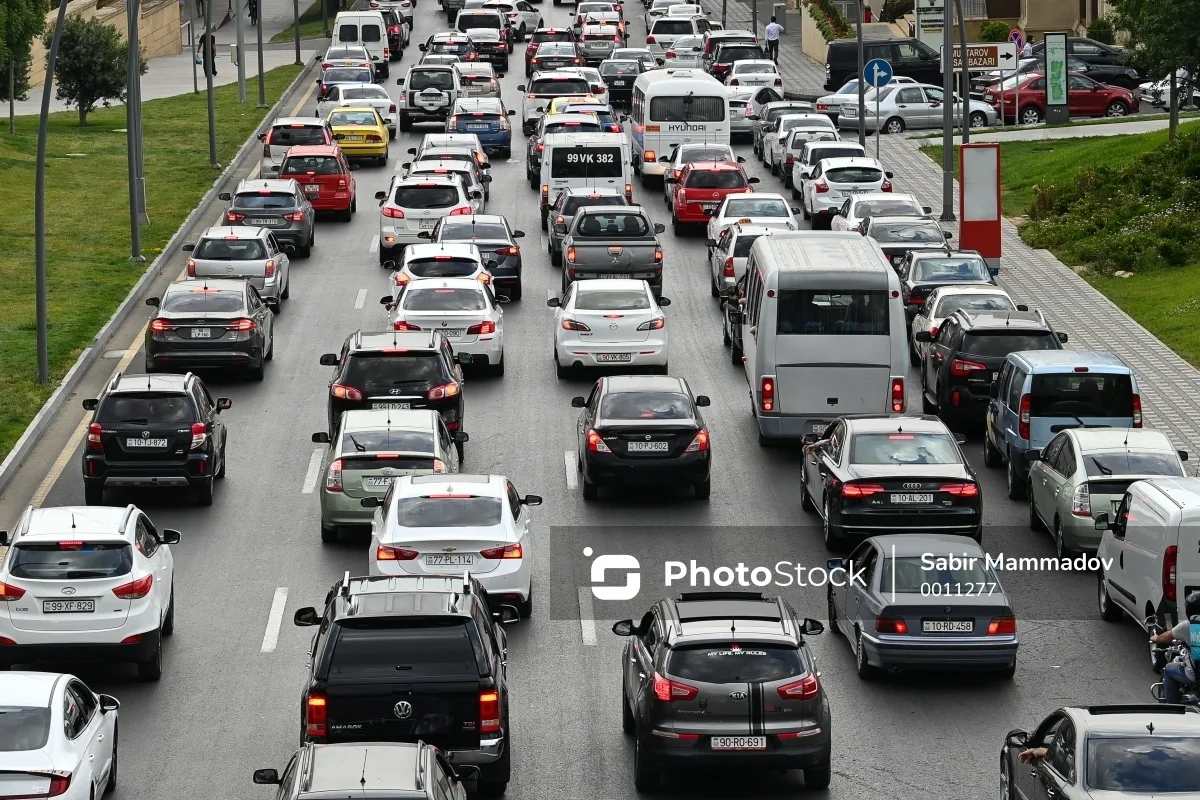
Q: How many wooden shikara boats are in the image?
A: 0